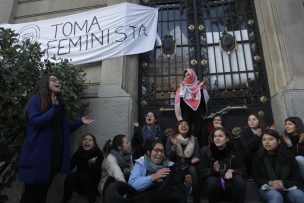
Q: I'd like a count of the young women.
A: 12